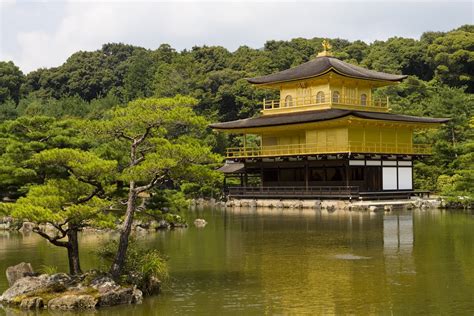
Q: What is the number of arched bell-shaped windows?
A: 4